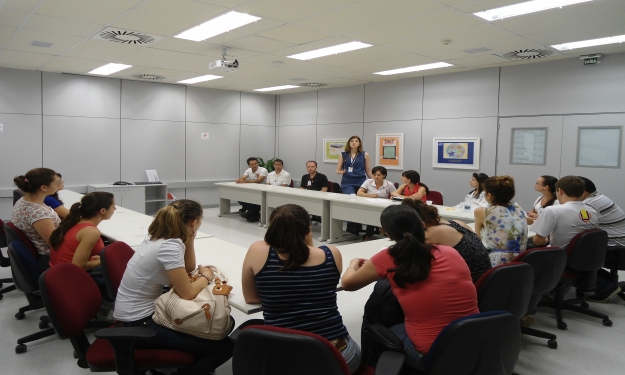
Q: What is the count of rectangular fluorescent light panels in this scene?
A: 8